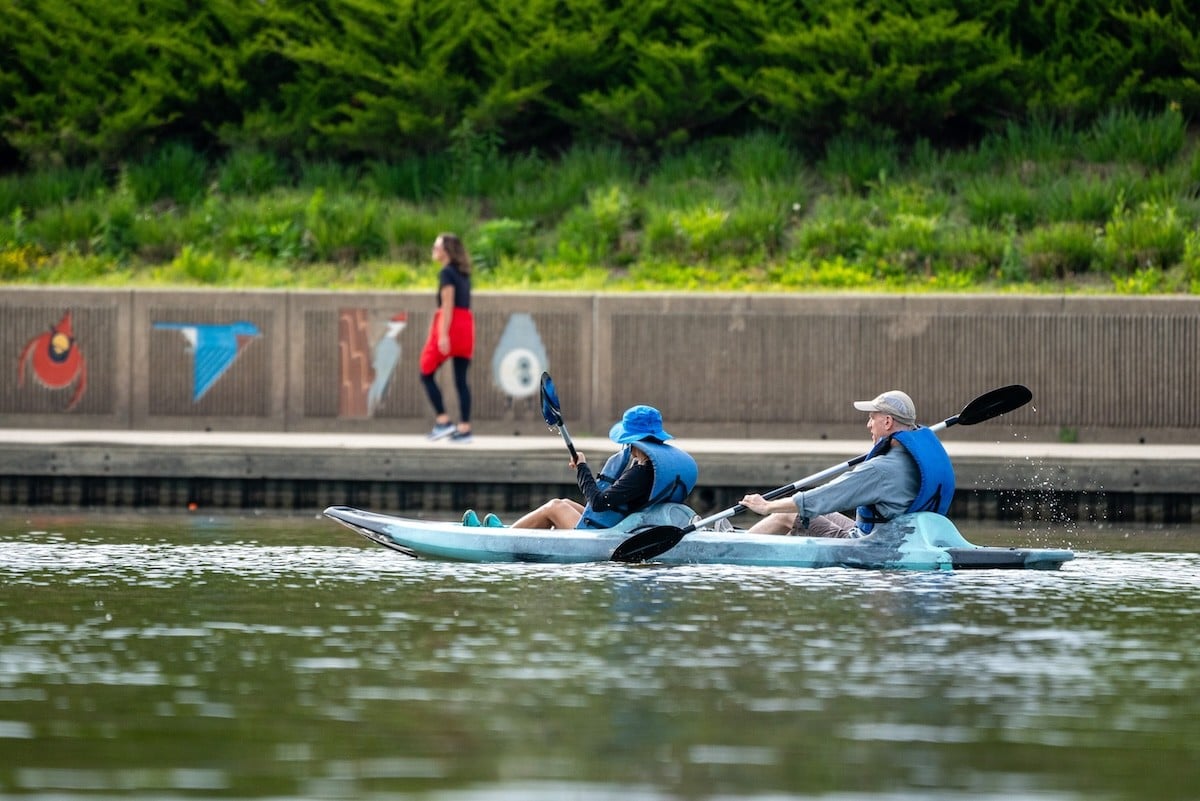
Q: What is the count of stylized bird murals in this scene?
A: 4